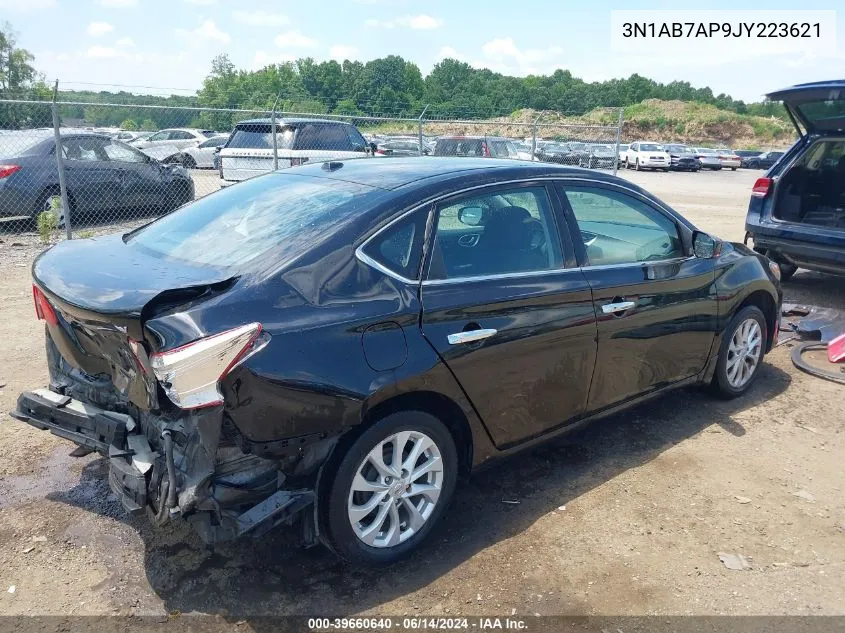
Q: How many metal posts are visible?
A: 5